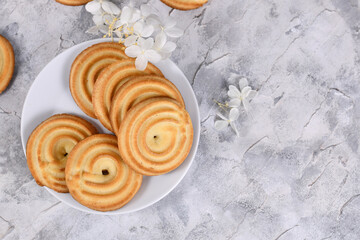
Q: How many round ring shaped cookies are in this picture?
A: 9